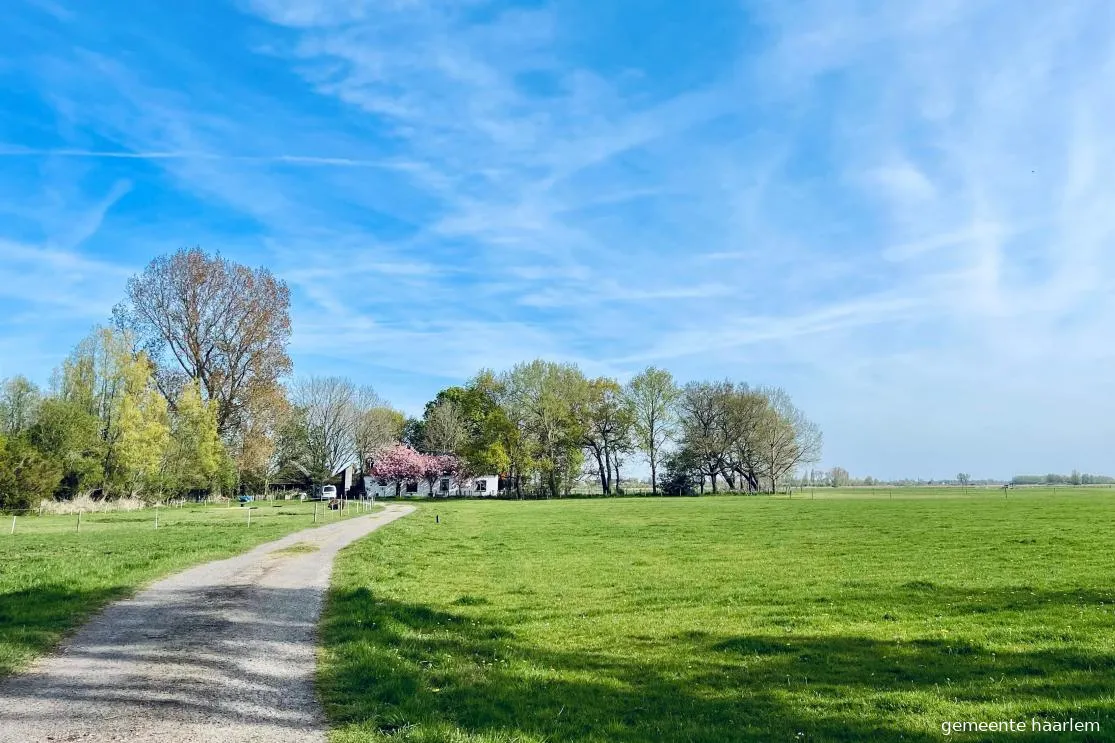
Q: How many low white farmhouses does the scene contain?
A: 1